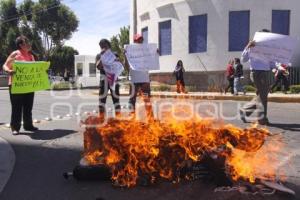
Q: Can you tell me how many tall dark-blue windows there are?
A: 5